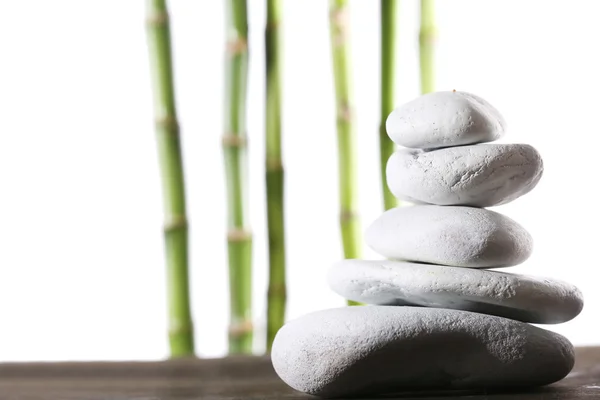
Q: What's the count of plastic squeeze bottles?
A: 0